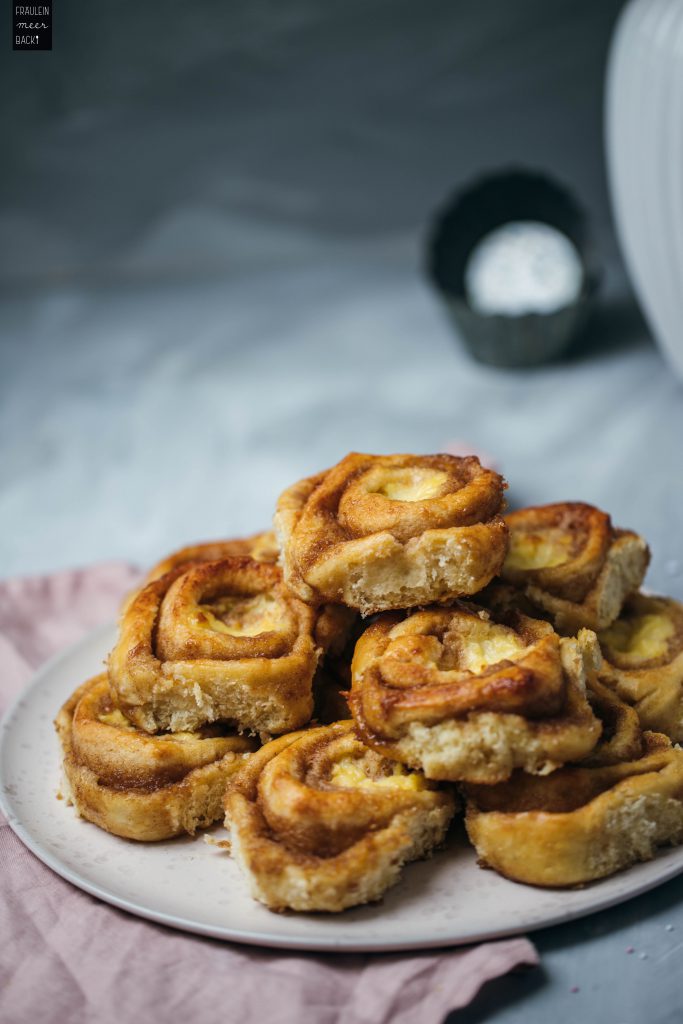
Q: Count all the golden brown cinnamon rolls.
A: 9